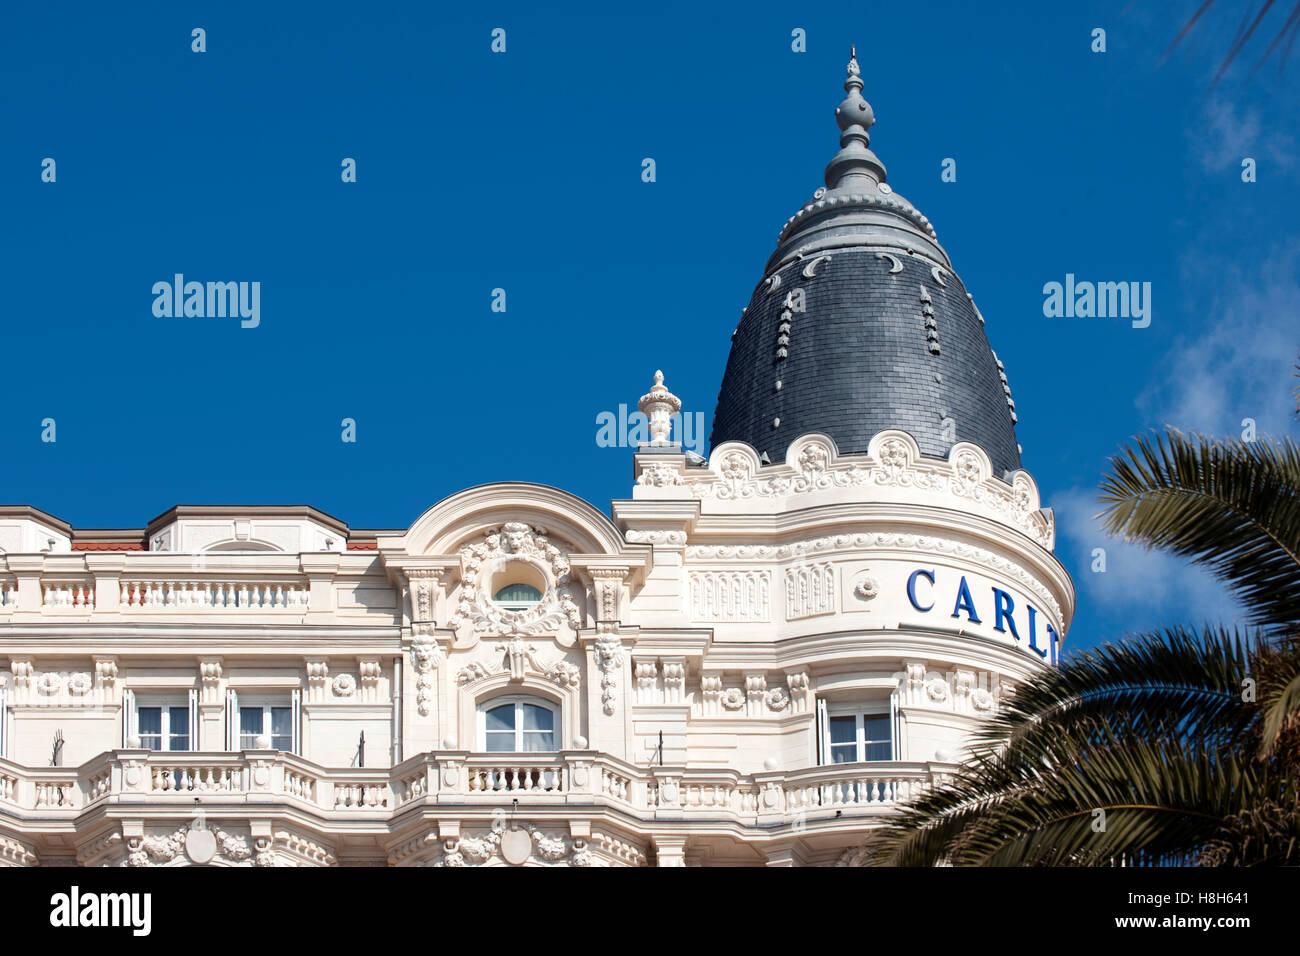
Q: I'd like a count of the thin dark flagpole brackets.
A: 3